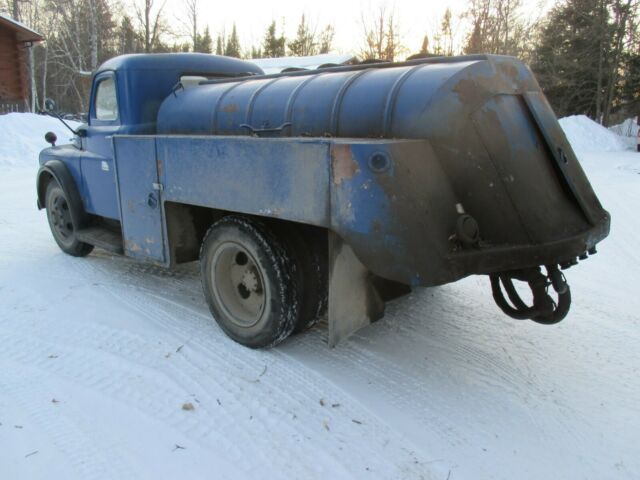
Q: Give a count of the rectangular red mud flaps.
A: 0